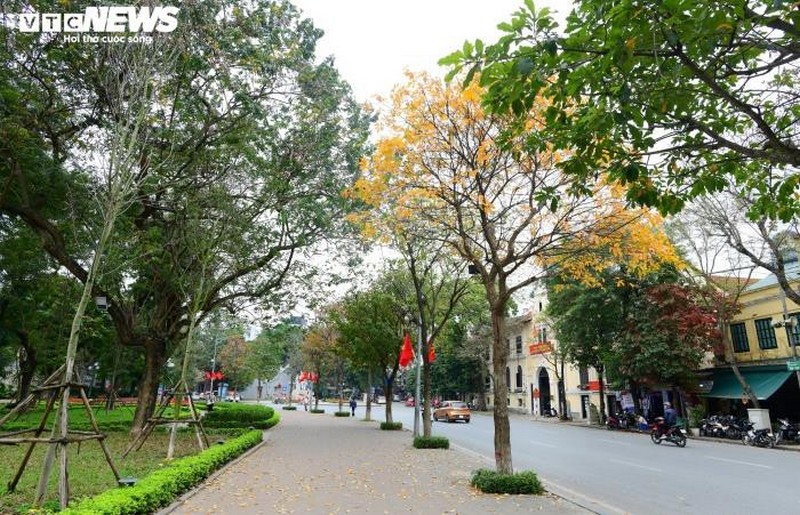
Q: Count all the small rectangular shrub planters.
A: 6